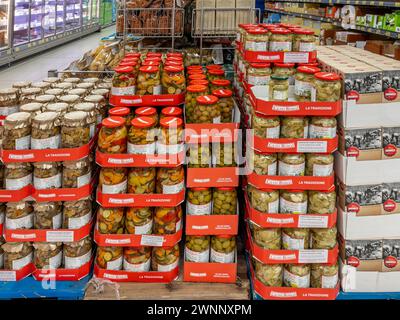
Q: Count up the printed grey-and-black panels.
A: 8